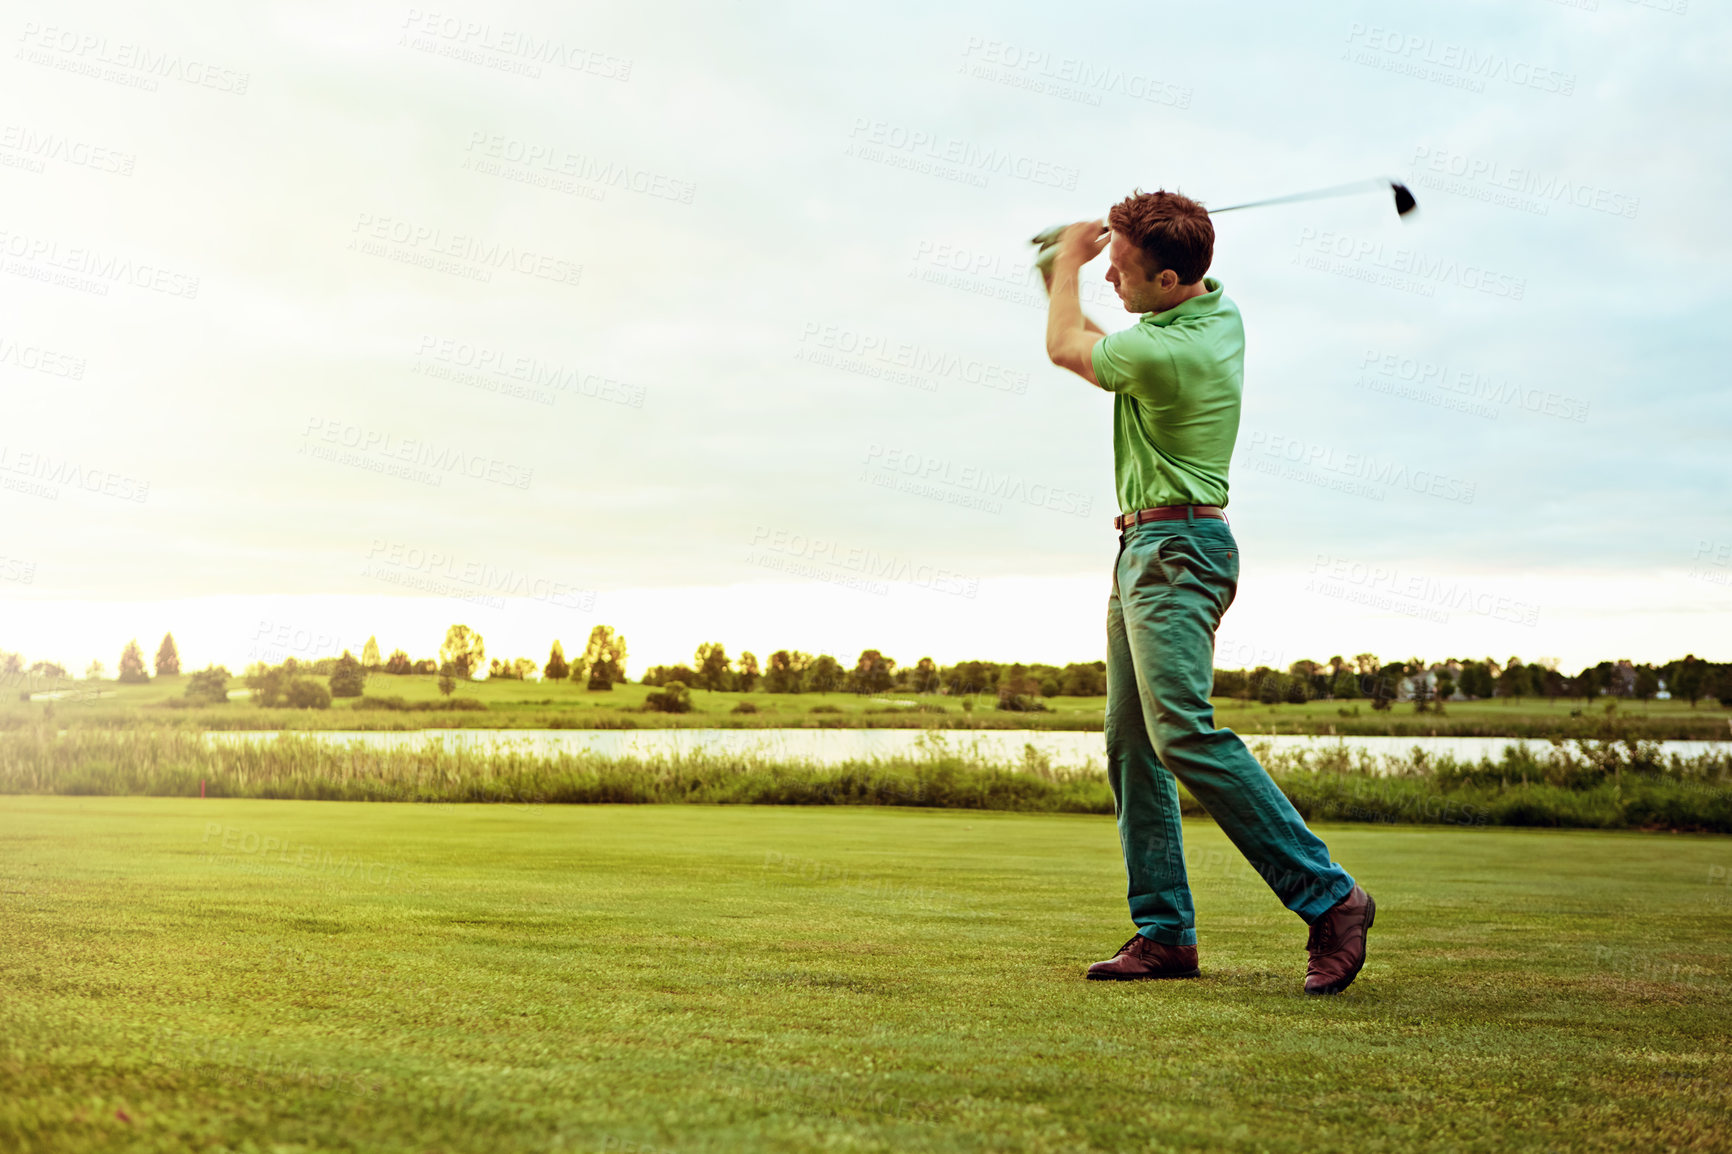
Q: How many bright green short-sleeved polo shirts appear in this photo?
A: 1